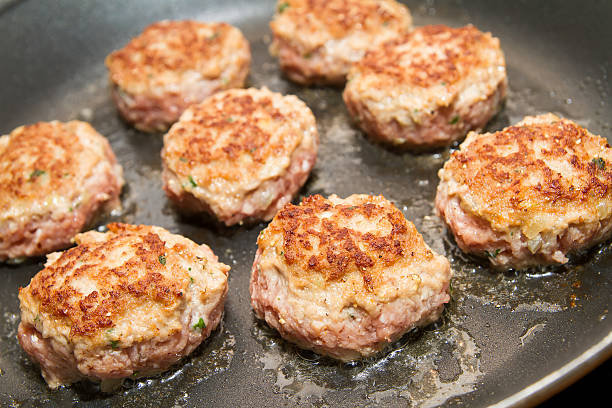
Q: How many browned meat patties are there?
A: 8